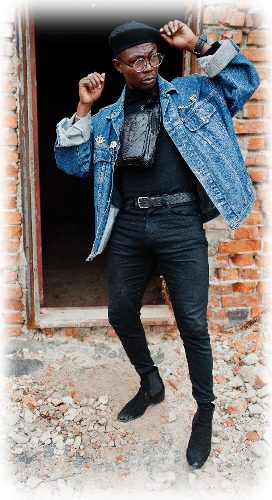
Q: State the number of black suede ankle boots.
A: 2